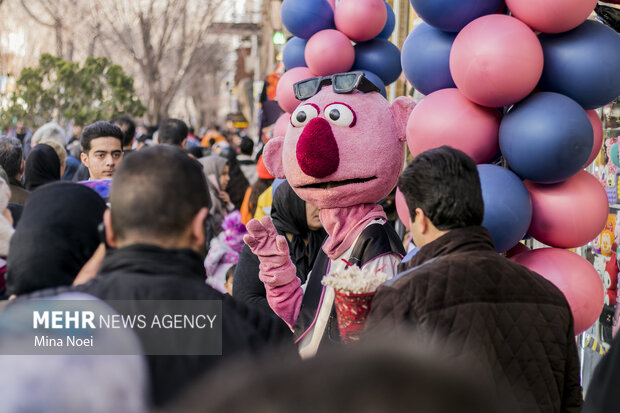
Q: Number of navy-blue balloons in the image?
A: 10